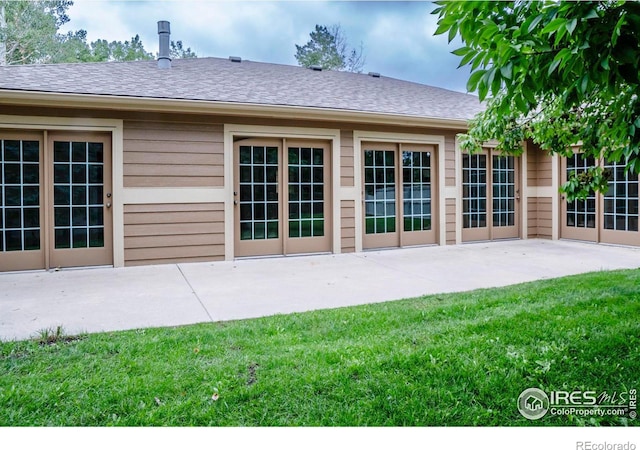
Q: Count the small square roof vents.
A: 3